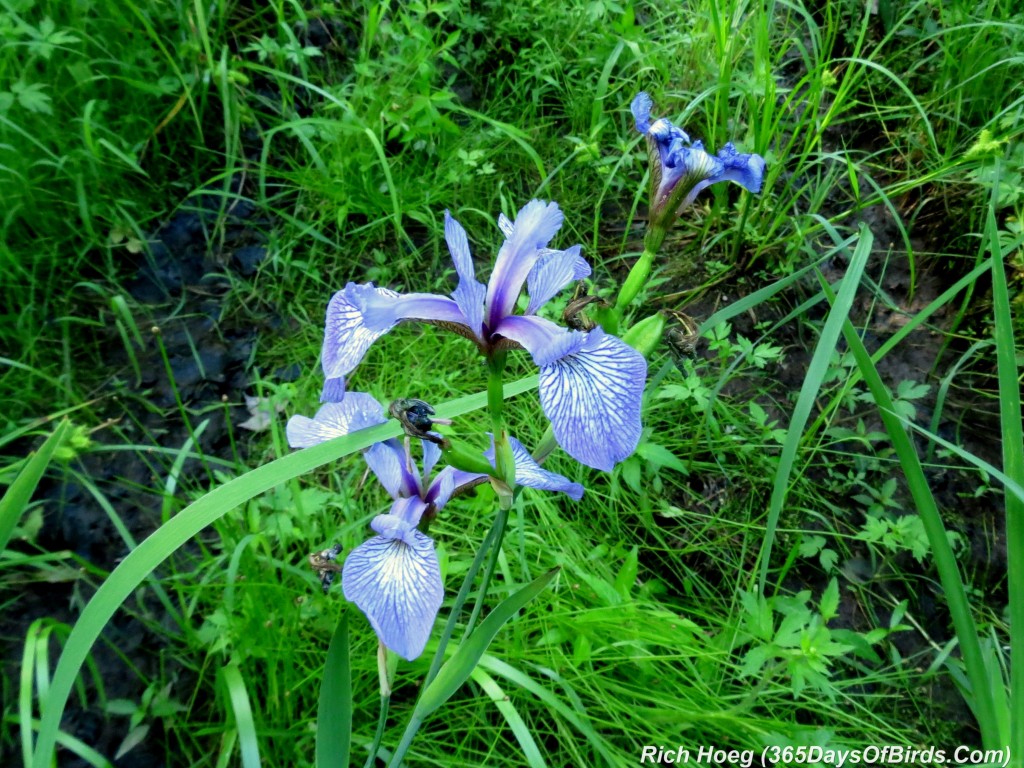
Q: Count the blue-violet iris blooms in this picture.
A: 3